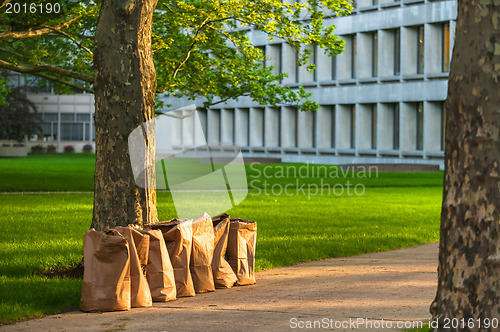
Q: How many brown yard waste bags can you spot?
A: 7